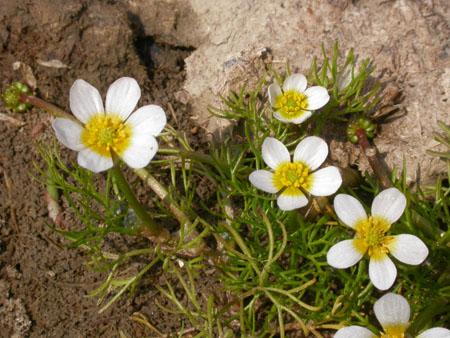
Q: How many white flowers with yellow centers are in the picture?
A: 5